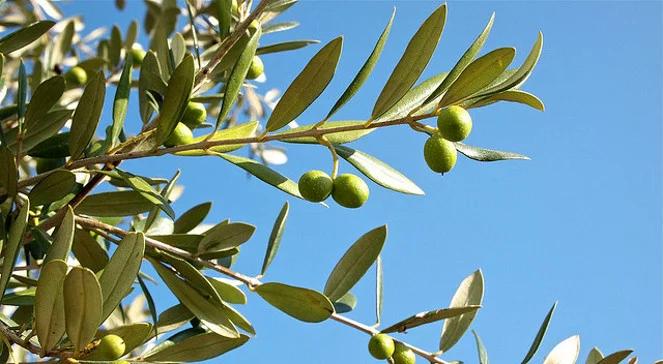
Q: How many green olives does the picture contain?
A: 12